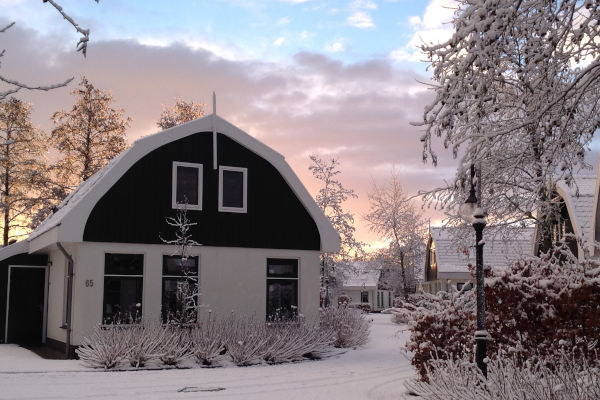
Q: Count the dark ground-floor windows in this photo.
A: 3